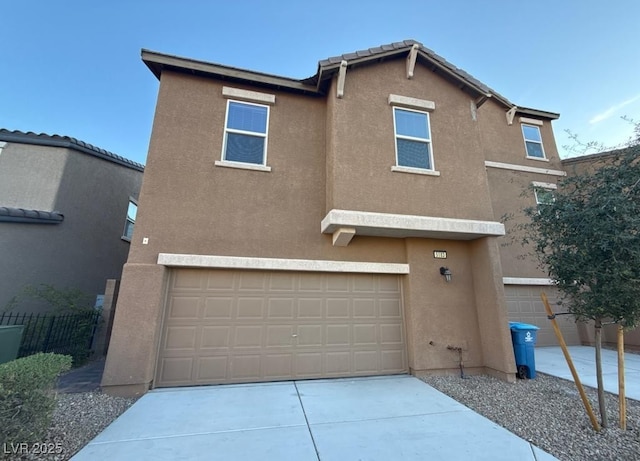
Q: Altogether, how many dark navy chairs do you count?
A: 0